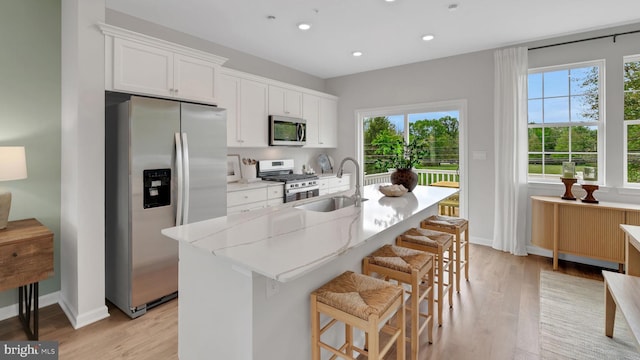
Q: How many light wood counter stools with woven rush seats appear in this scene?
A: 4